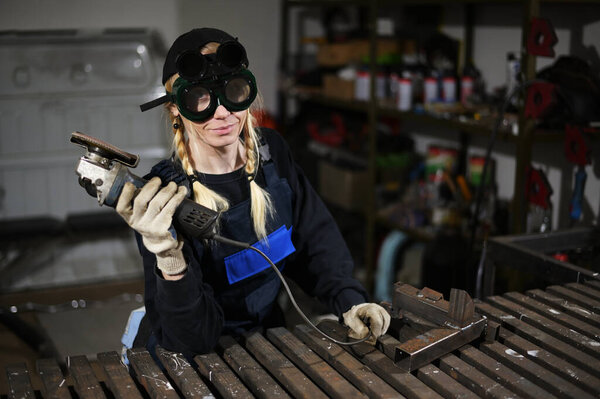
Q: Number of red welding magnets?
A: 4